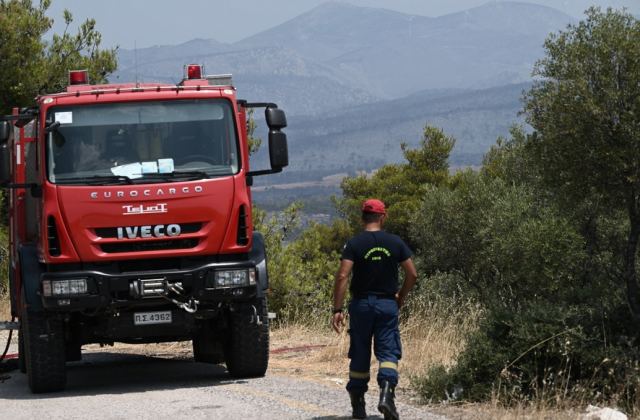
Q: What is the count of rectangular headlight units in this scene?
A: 2